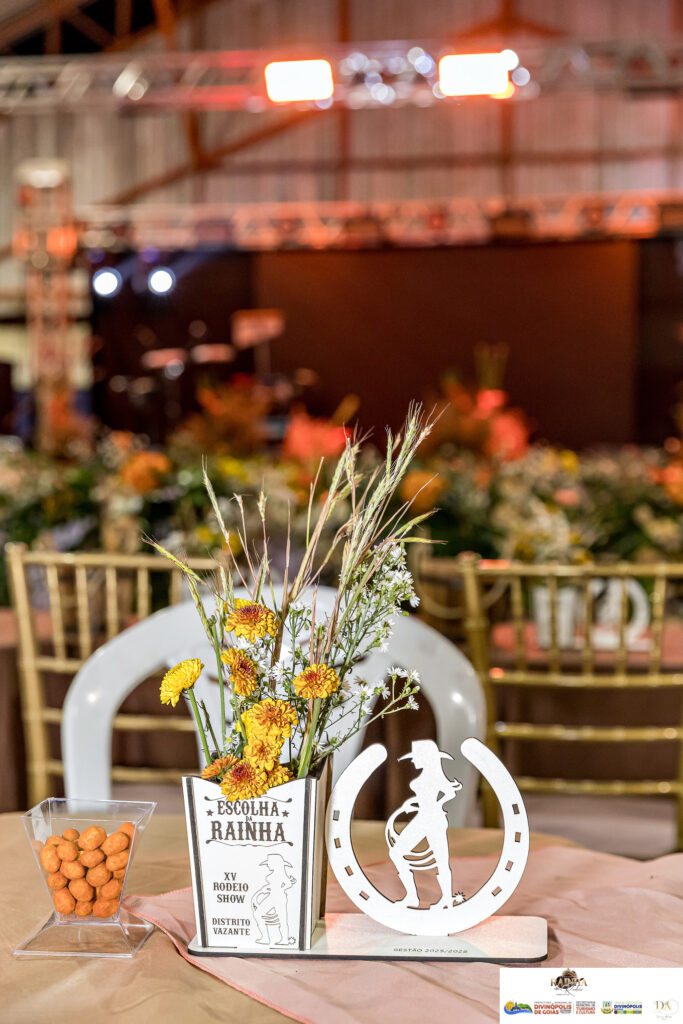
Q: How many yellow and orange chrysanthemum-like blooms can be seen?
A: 9